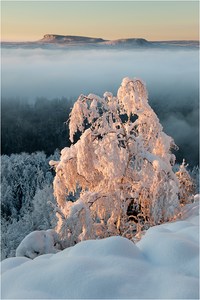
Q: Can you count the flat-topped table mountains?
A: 2